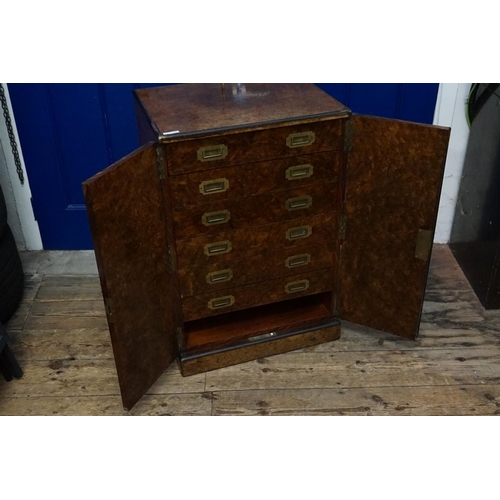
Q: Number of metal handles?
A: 12